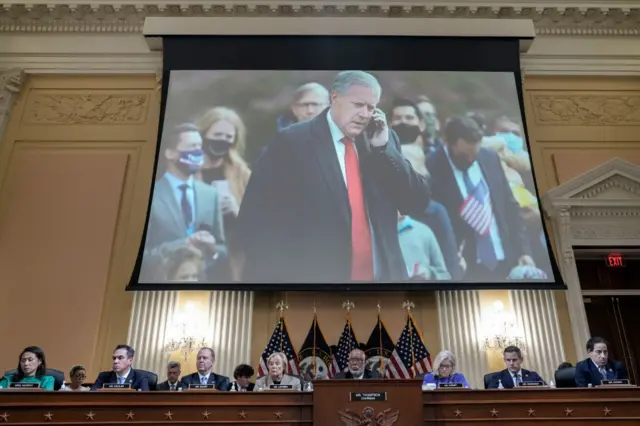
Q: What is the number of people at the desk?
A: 8